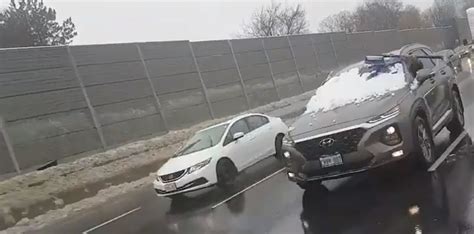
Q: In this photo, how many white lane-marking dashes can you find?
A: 3